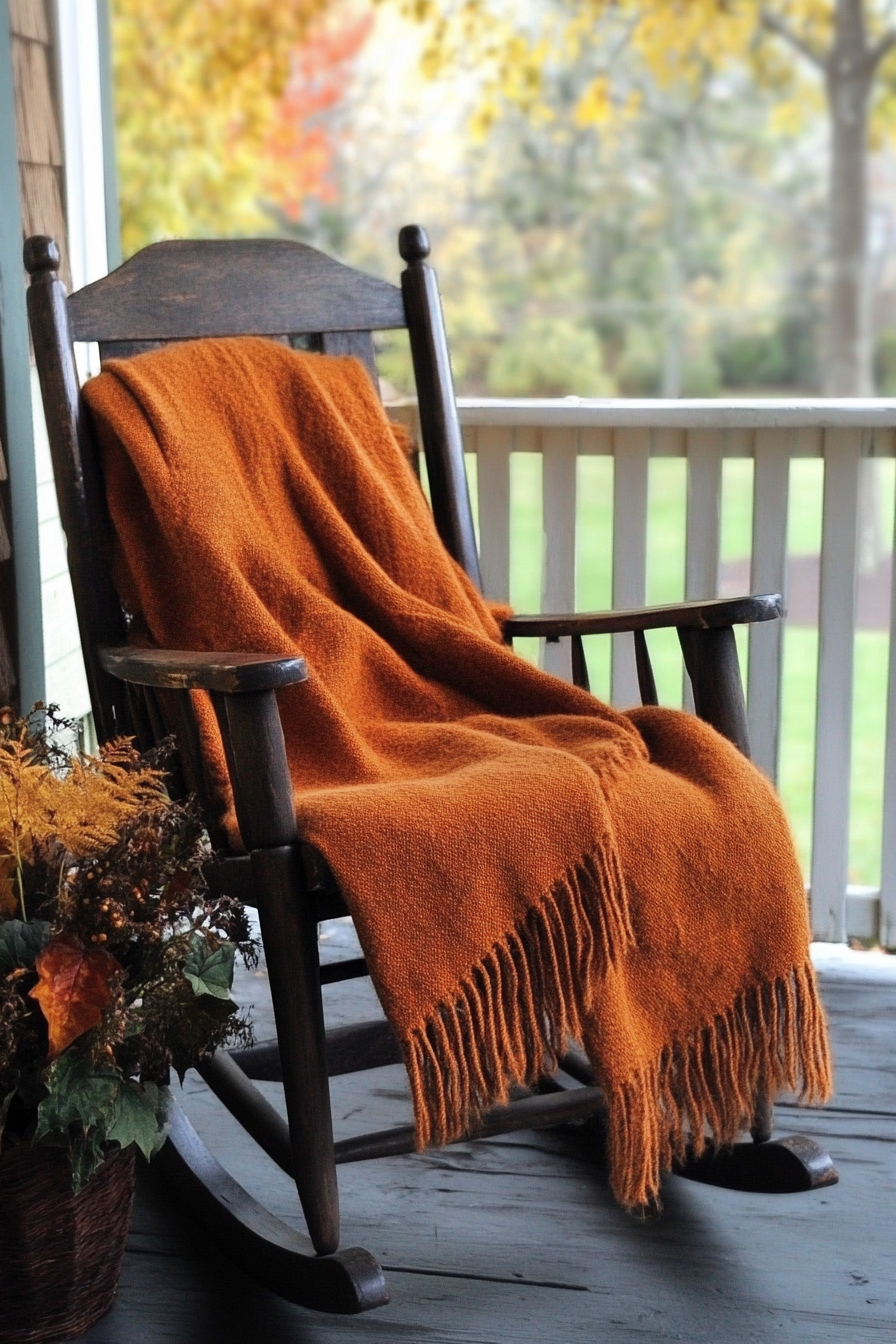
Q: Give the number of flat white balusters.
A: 7